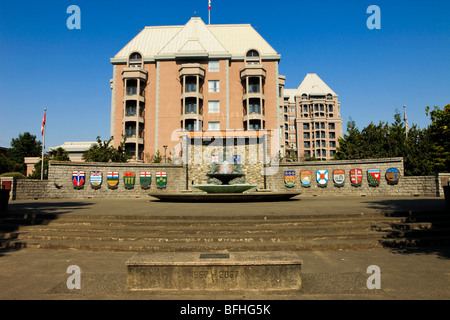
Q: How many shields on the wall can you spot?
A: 13